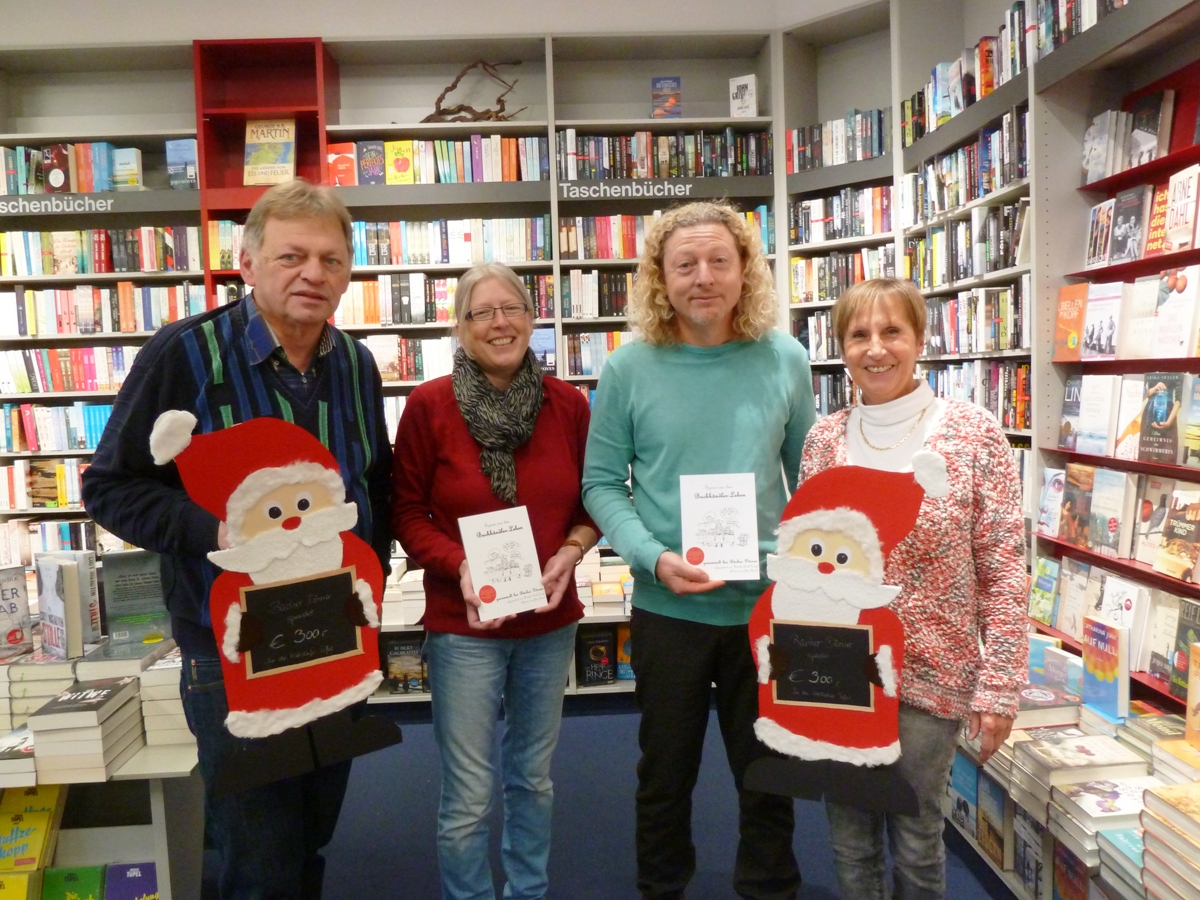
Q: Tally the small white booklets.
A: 2